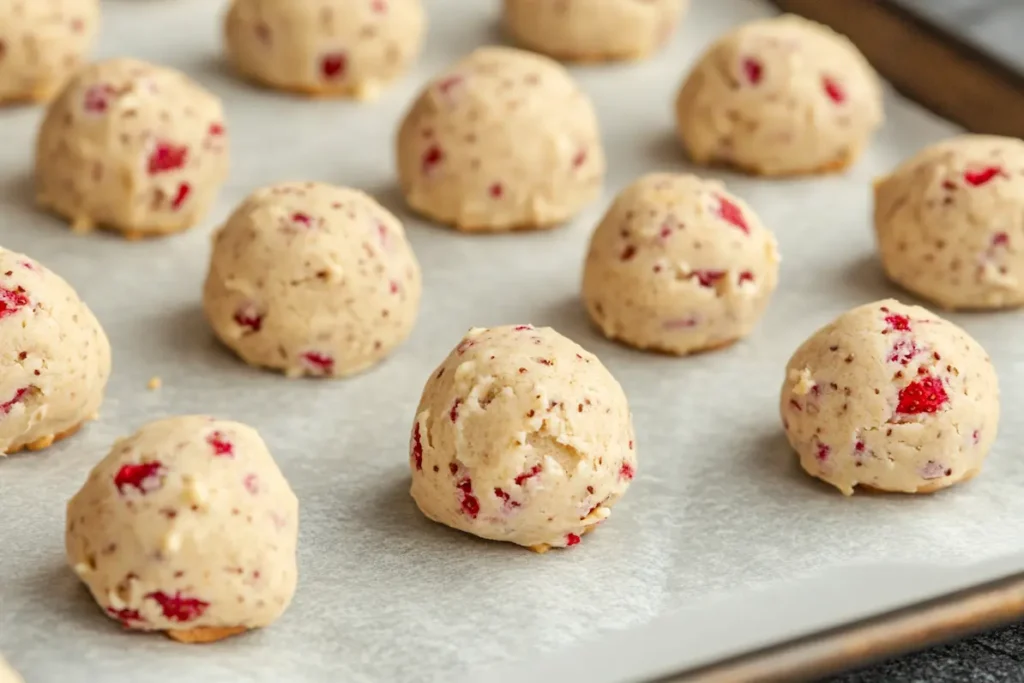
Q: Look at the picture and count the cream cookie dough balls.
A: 13